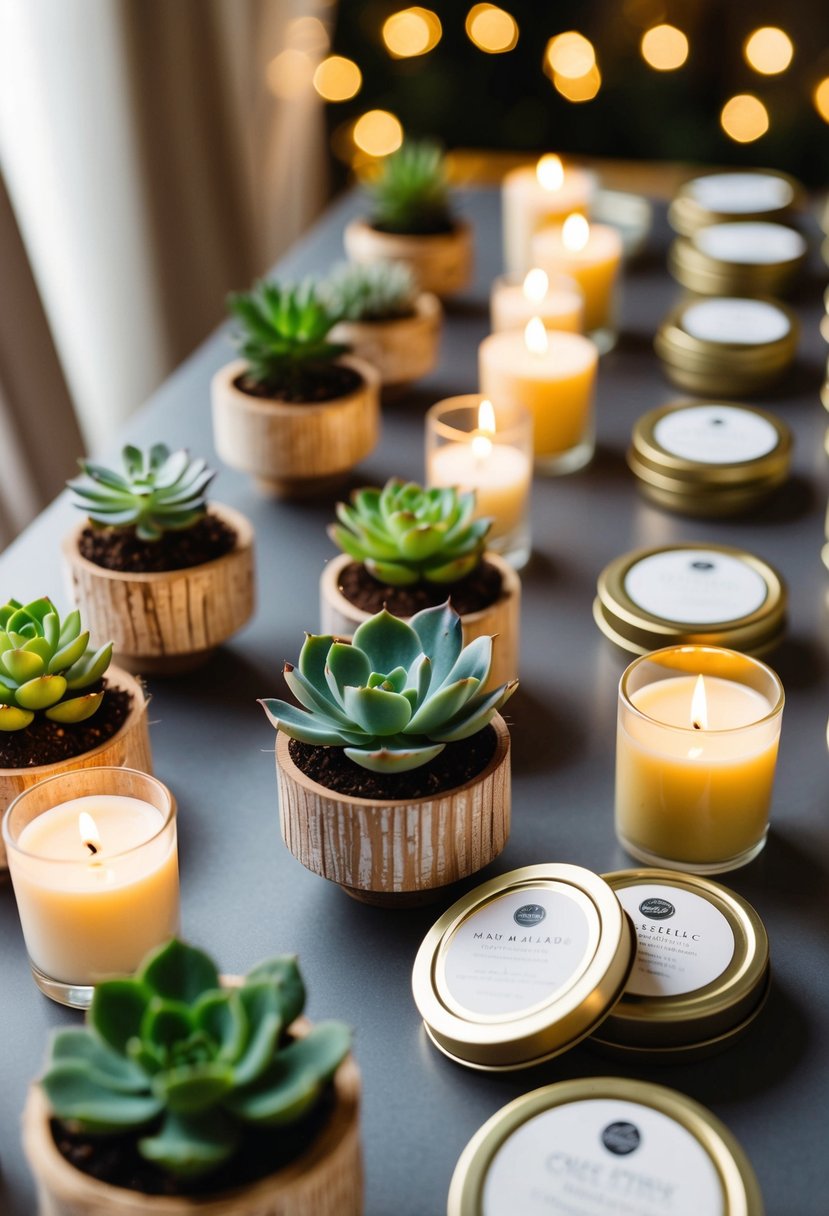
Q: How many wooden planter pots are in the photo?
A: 8